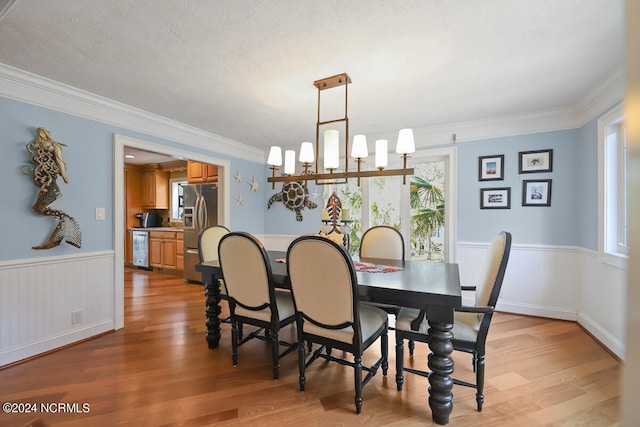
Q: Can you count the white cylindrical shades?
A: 3